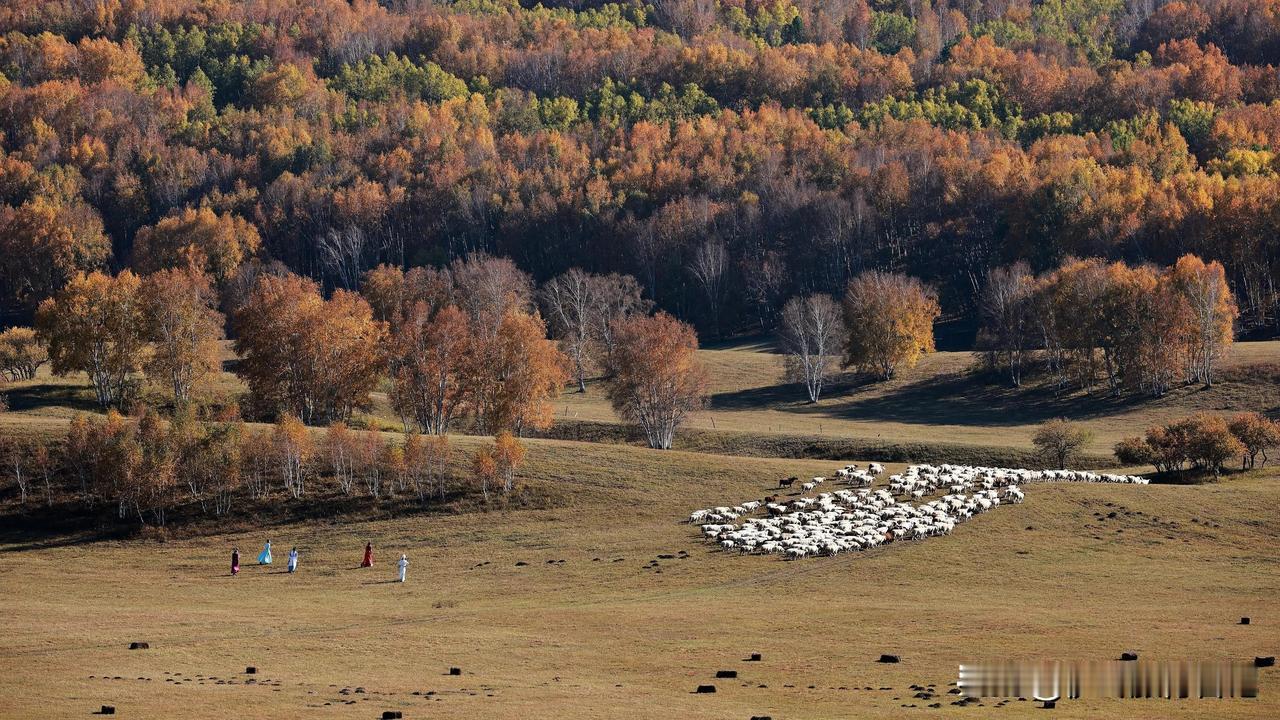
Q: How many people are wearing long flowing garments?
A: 5